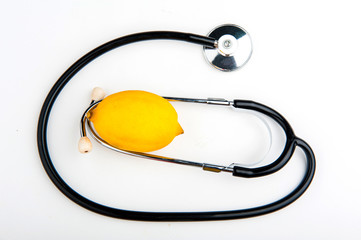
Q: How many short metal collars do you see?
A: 2